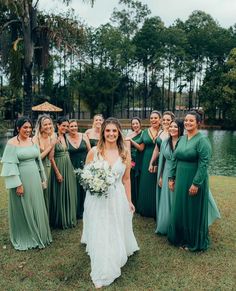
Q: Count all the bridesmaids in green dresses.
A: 10